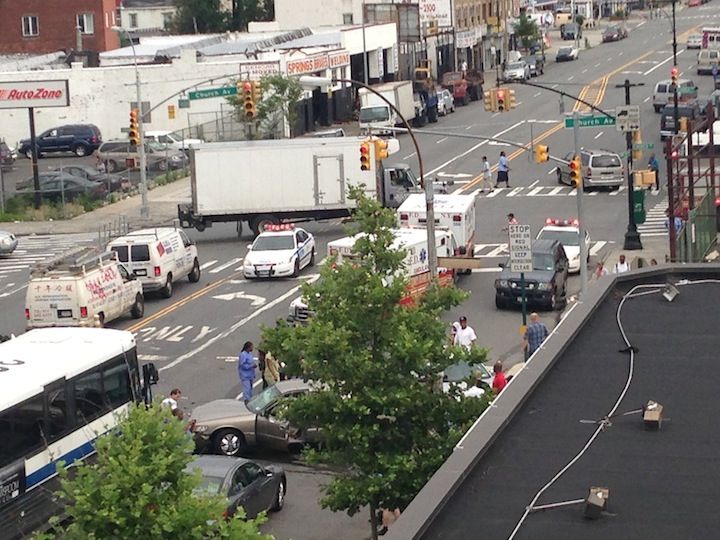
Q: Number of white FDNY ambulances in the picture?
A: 2